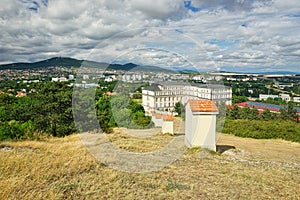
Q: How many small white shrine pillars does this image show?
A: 3